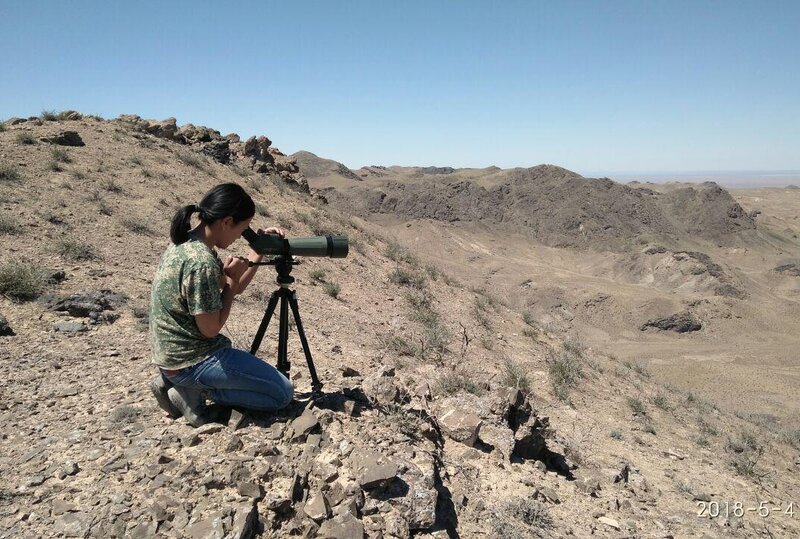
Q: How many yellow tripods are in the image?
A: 0